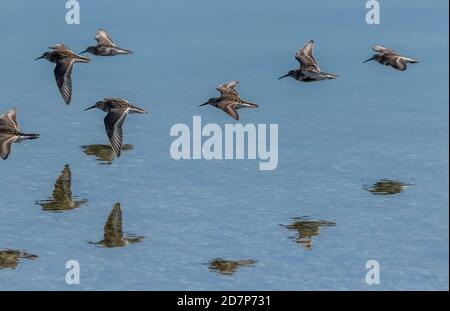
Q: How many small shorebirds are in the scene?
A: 7